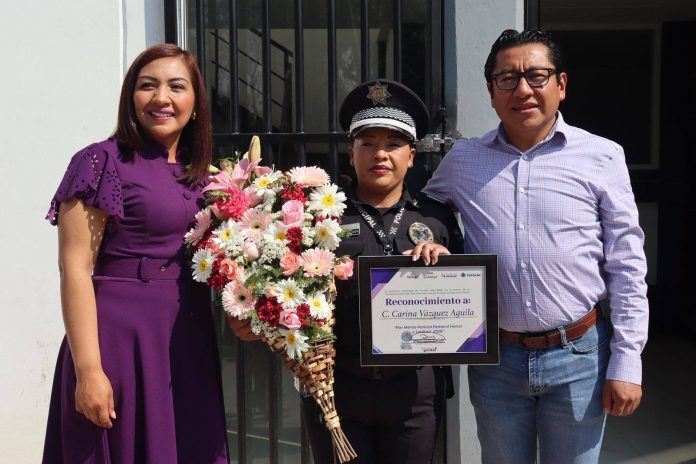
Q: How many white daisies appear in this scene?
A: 9